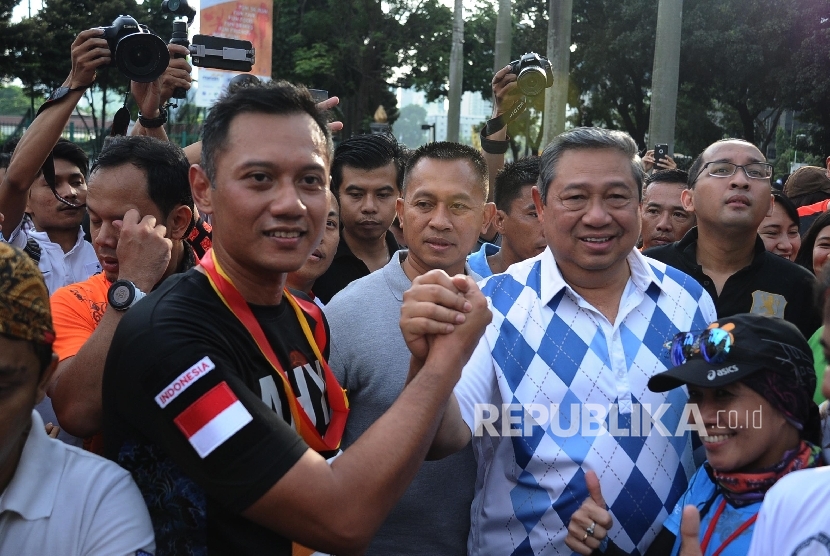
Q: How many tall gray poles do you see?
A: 4